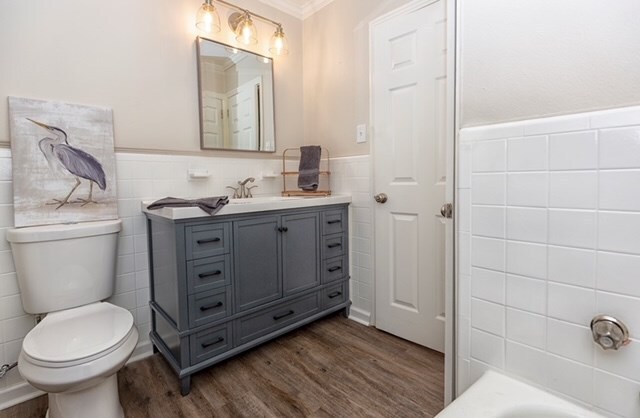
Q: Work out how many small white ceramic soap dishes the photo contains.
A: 2